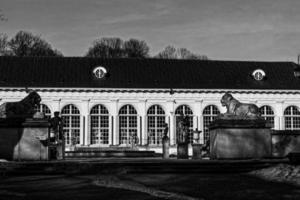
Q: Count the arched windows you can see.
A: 9